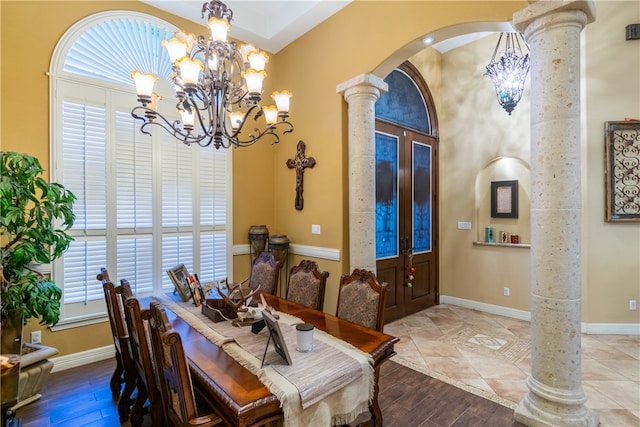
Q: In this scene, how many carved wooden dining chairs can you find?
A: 6